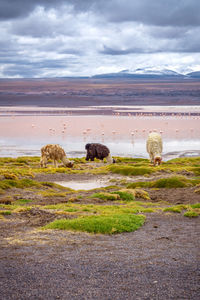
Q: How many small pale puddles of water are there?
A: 1